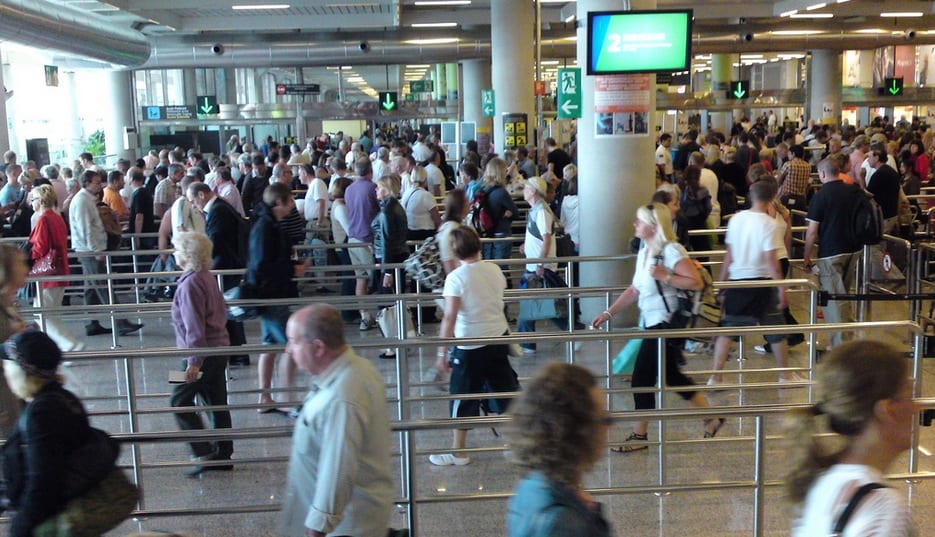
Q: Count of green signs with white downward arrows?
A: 4